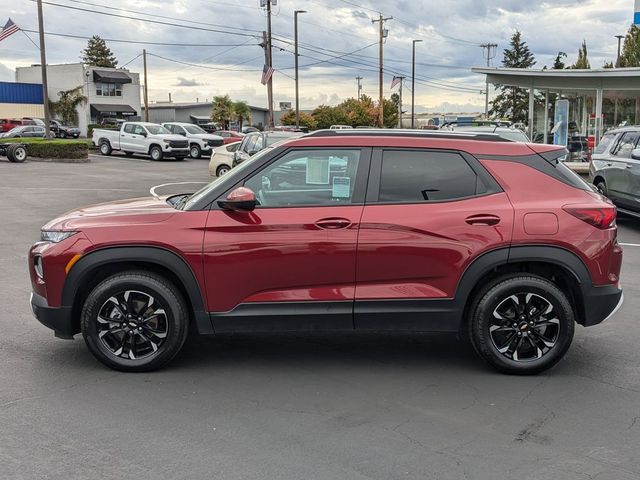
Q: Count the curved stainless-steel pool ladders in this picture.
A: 0